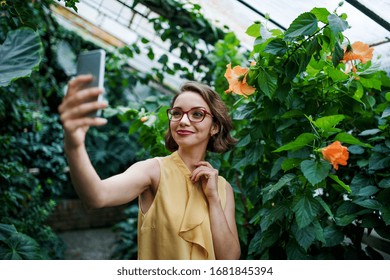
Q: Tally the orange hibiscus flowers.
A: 3